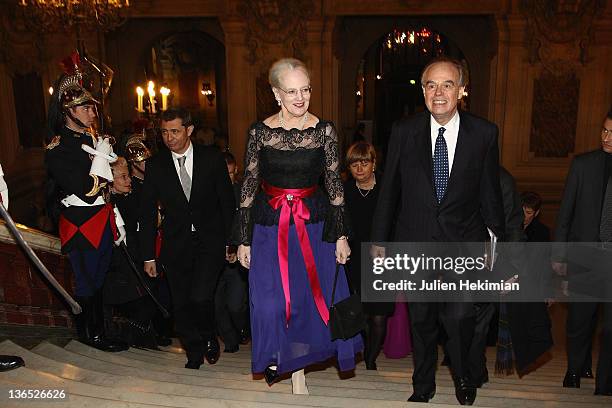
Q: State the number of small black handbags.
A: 1